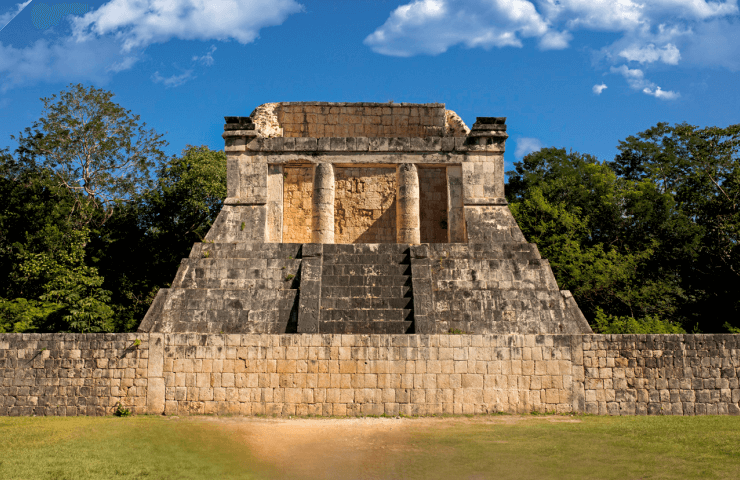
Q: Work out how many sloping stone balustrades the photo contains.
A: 2